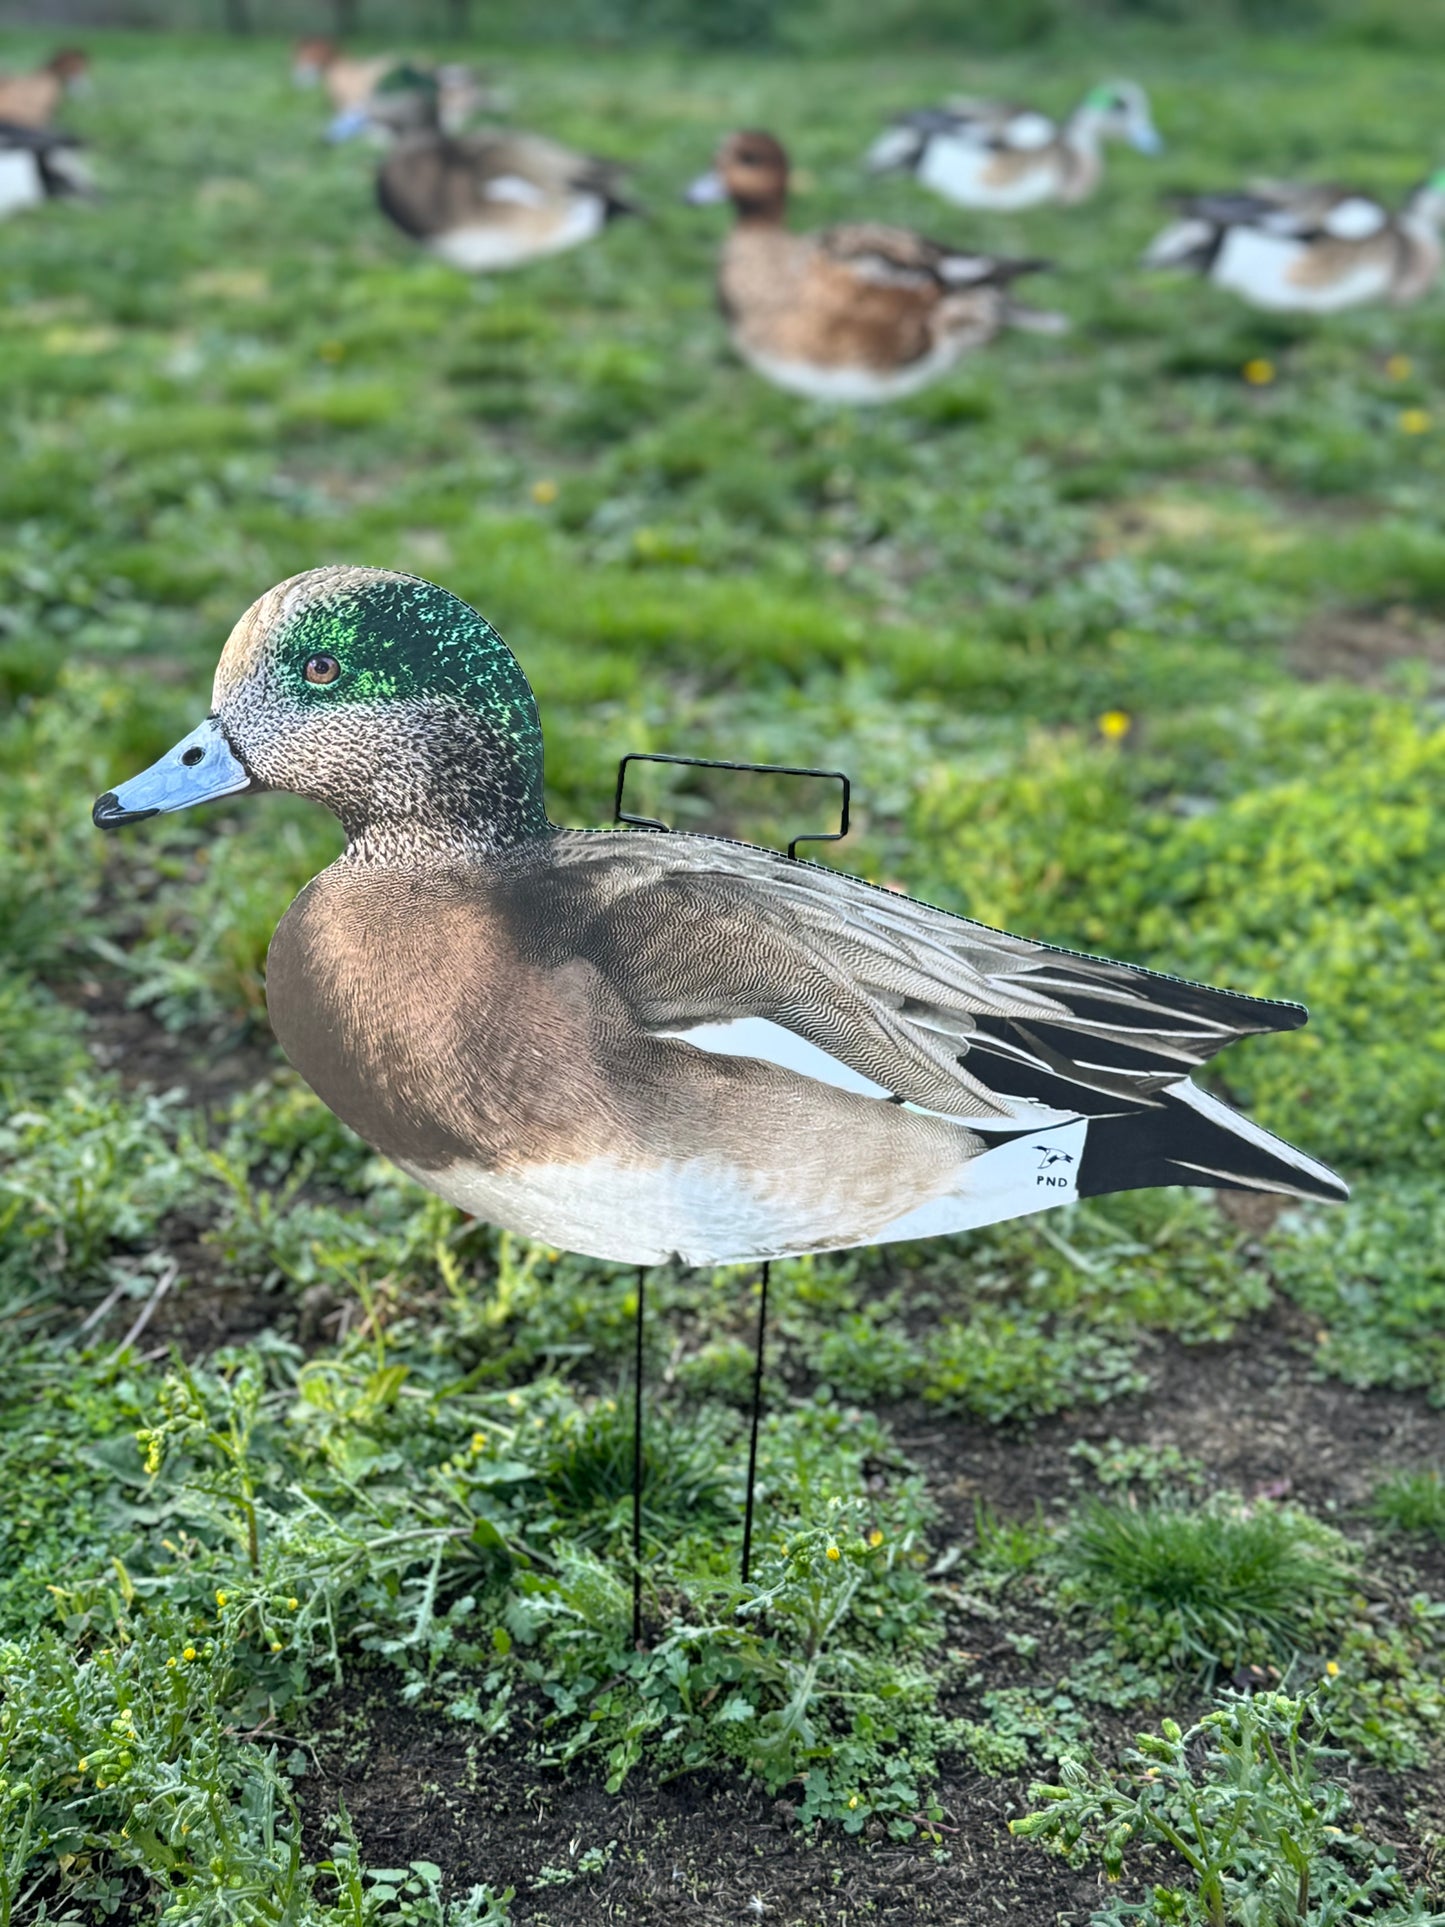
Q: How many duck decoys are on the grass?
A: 8